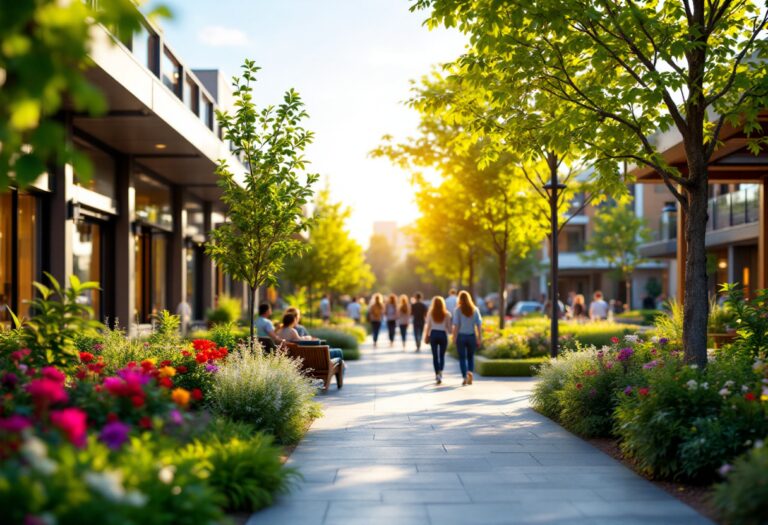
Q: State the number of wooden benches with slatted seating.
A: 1